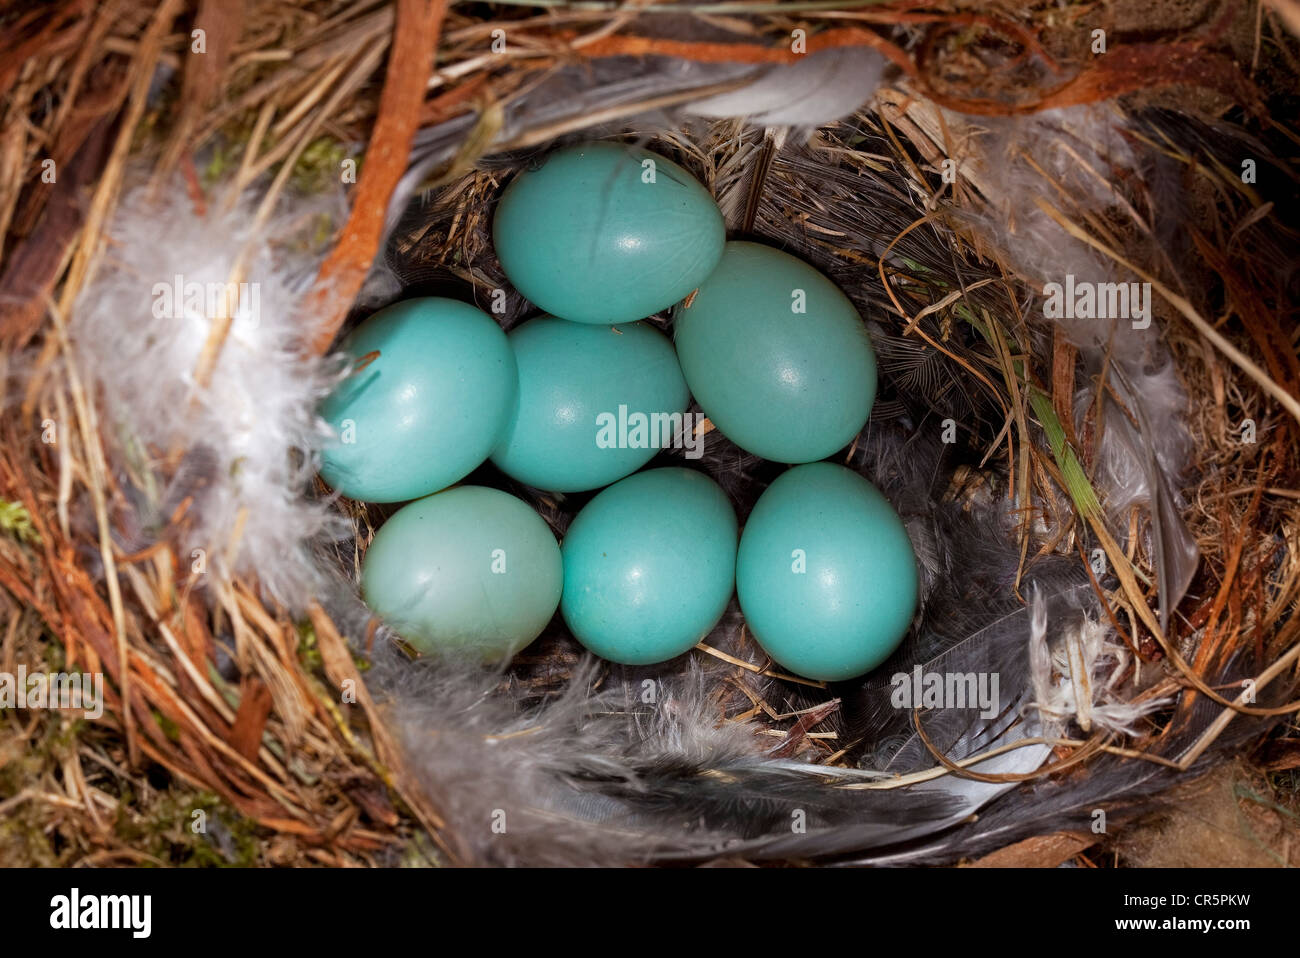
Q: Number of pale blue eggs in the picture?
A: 7